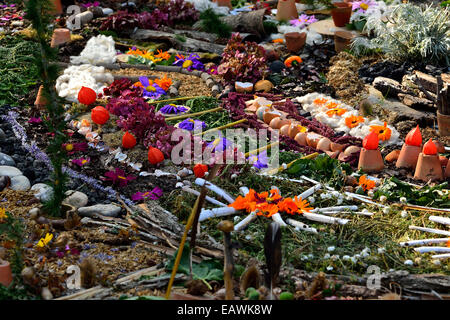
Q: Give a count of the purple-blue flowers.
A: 6